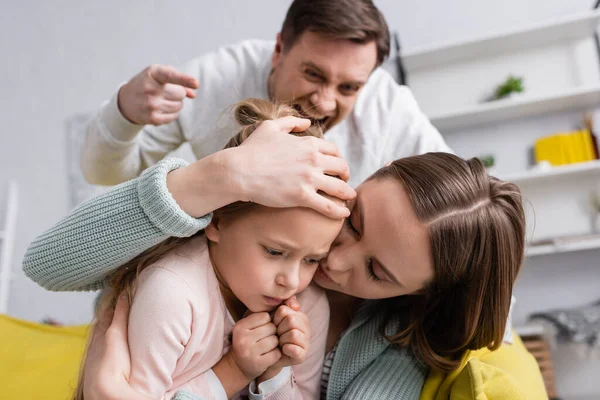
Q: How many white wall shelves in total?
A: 4